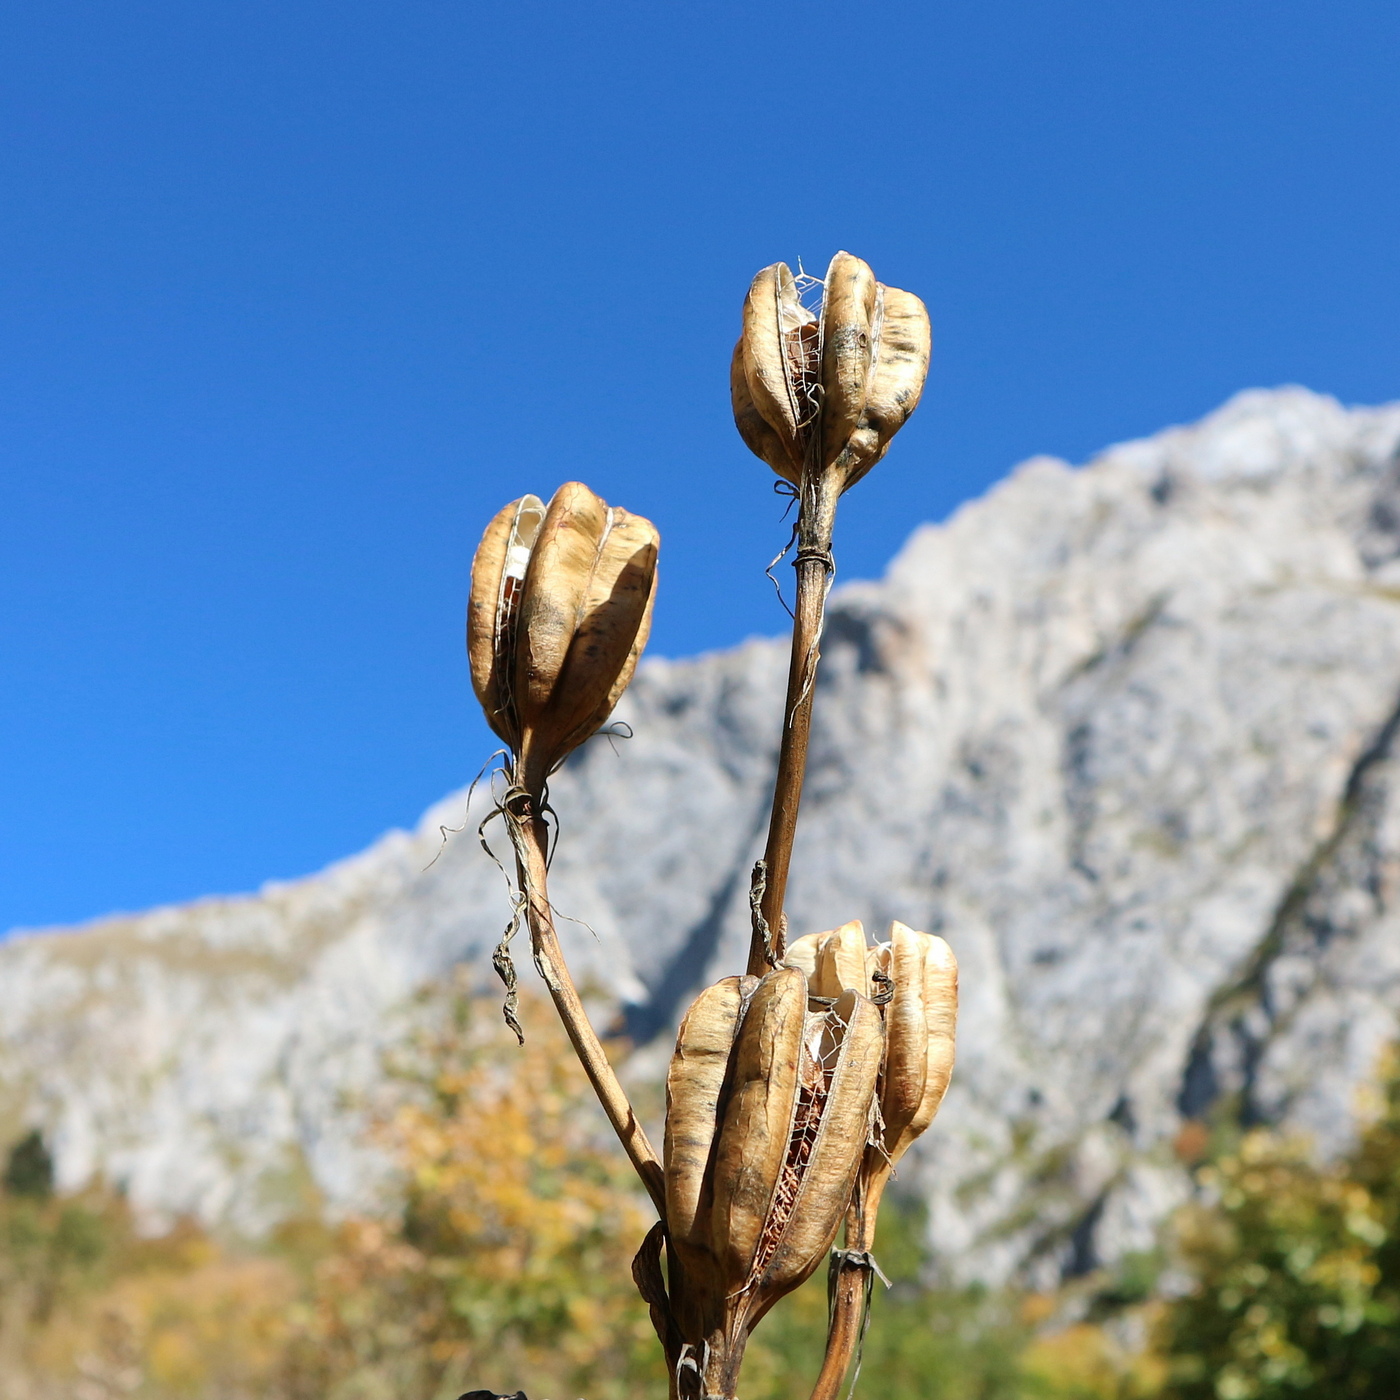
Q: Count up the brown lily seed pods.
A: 4